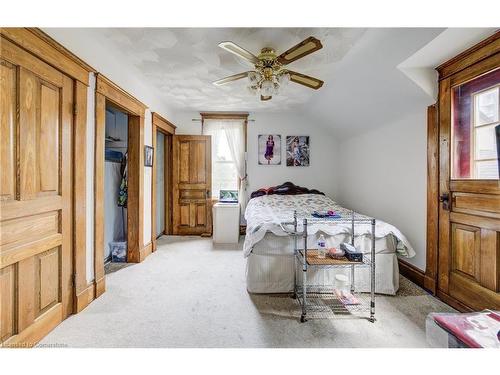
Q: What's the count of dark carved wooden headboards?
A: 1